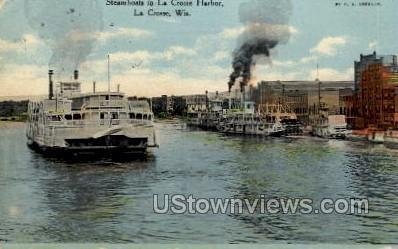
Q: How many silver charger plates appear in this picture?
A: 0